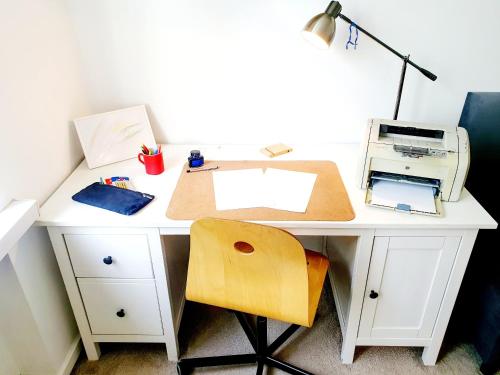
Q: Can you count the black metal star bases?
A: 1